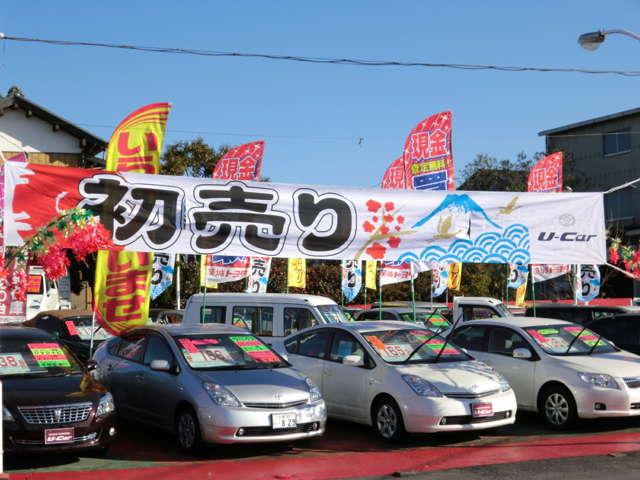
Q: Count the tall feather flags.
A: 5